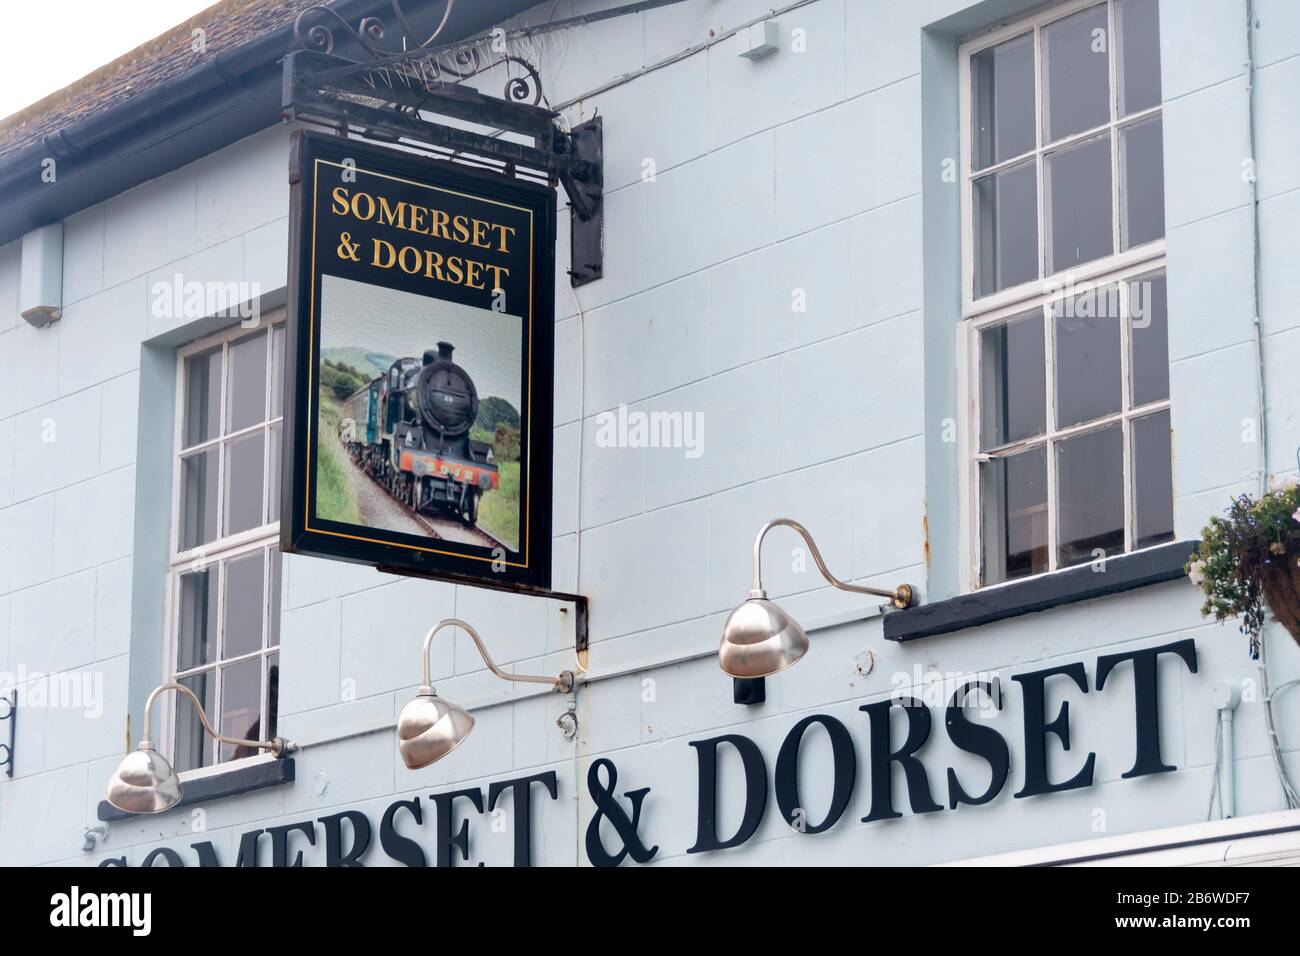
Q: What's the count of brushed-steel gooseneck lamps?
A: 3